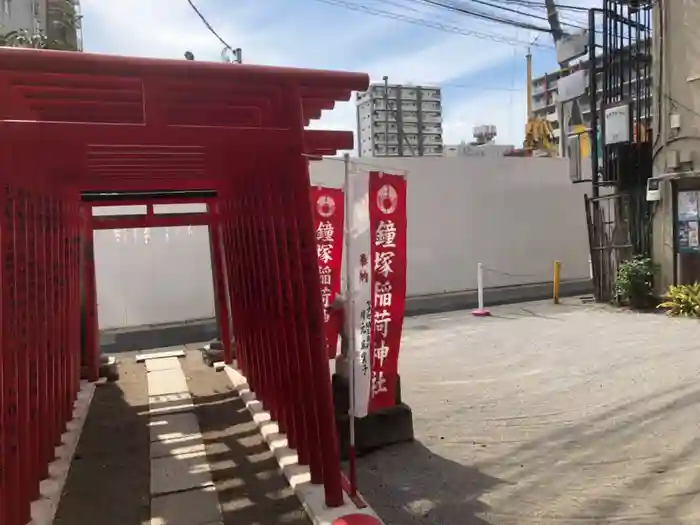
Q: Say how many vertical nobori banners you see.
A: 2